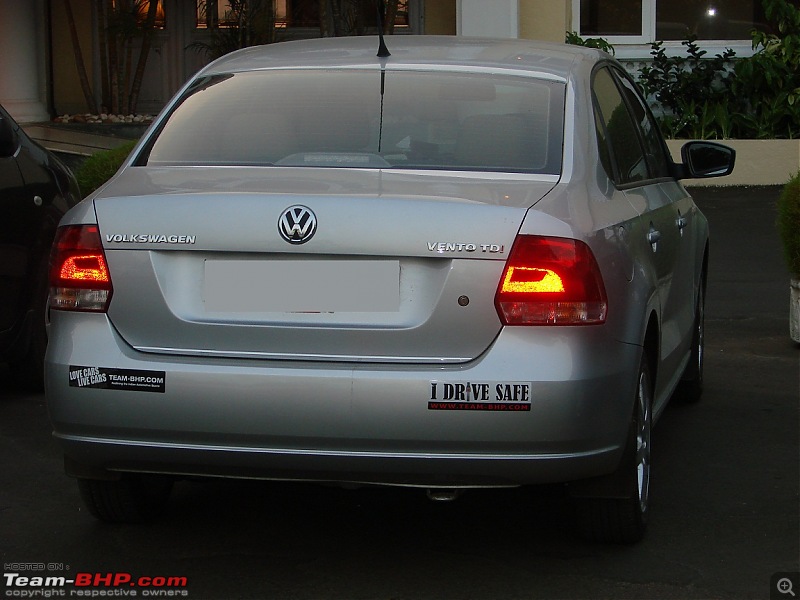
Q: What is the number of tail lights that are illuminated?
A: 2